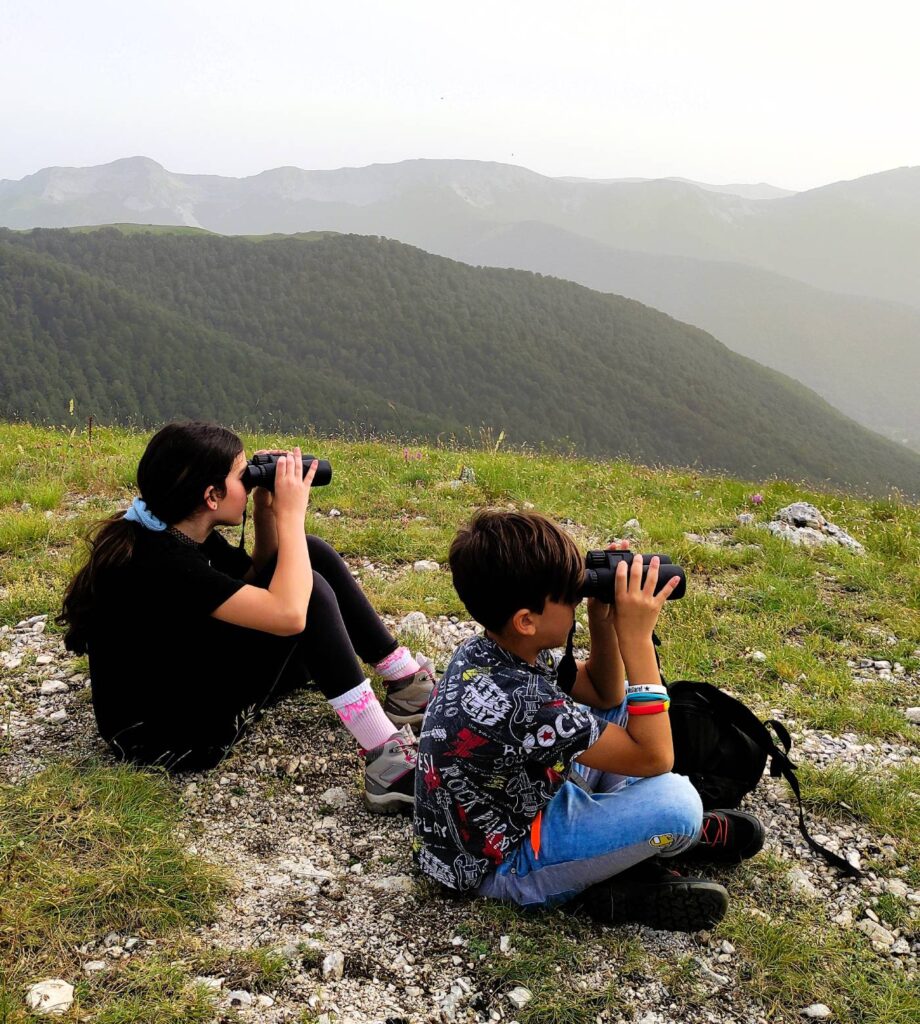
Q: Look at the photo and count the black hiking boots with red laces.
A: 2